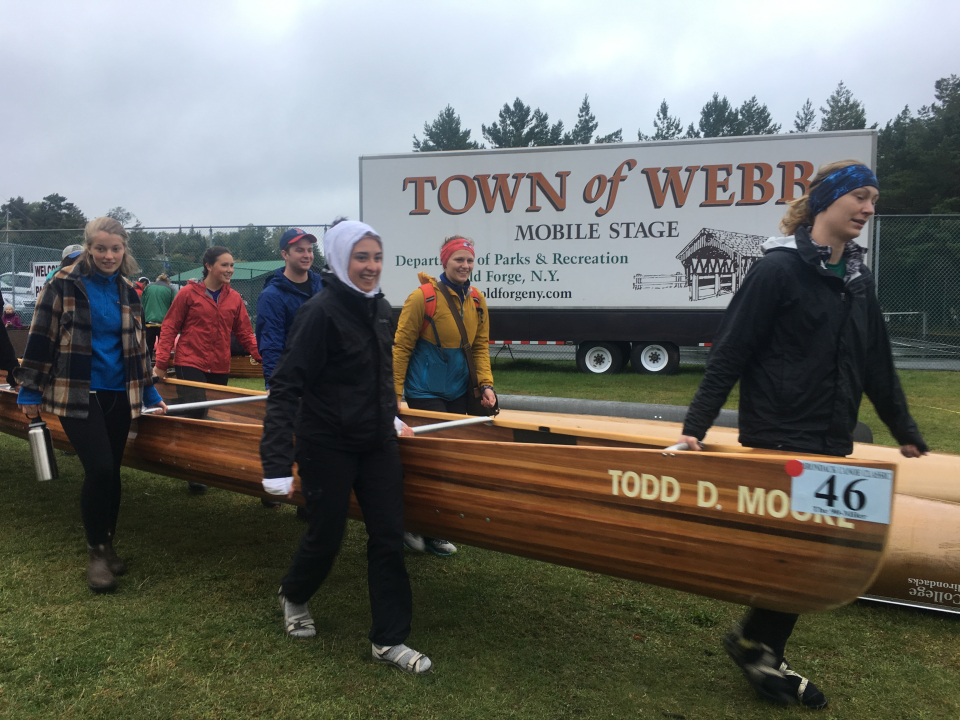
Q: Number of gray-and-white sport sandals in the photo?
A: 2